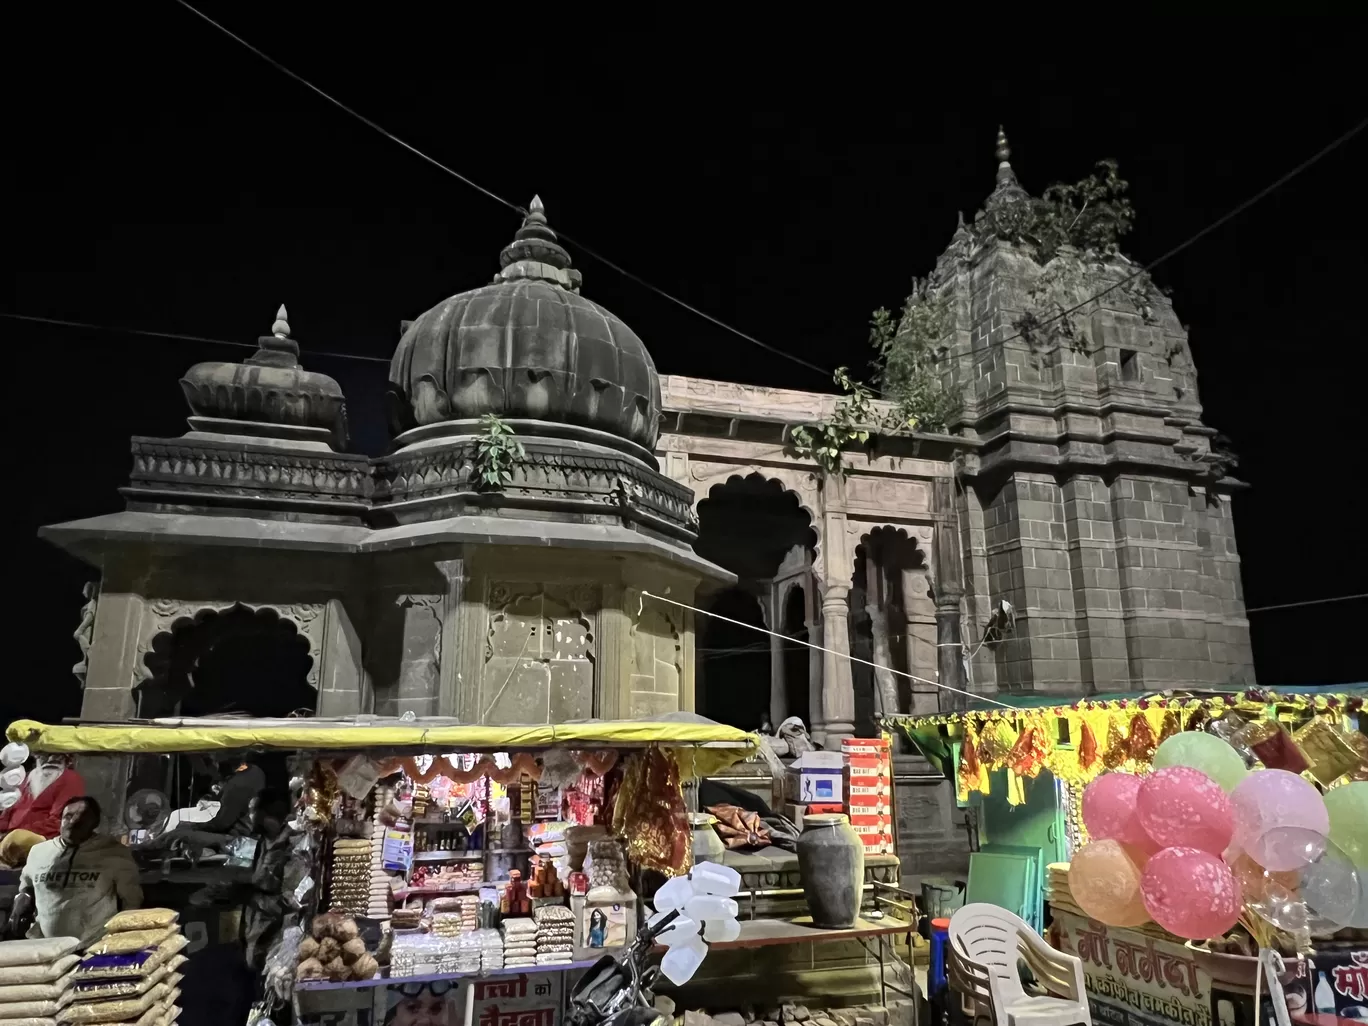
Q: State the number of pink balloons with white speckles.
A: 3